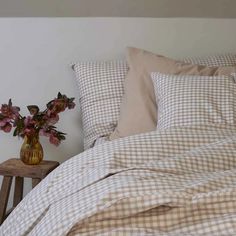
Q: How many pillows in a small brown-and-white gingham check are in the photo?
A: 3